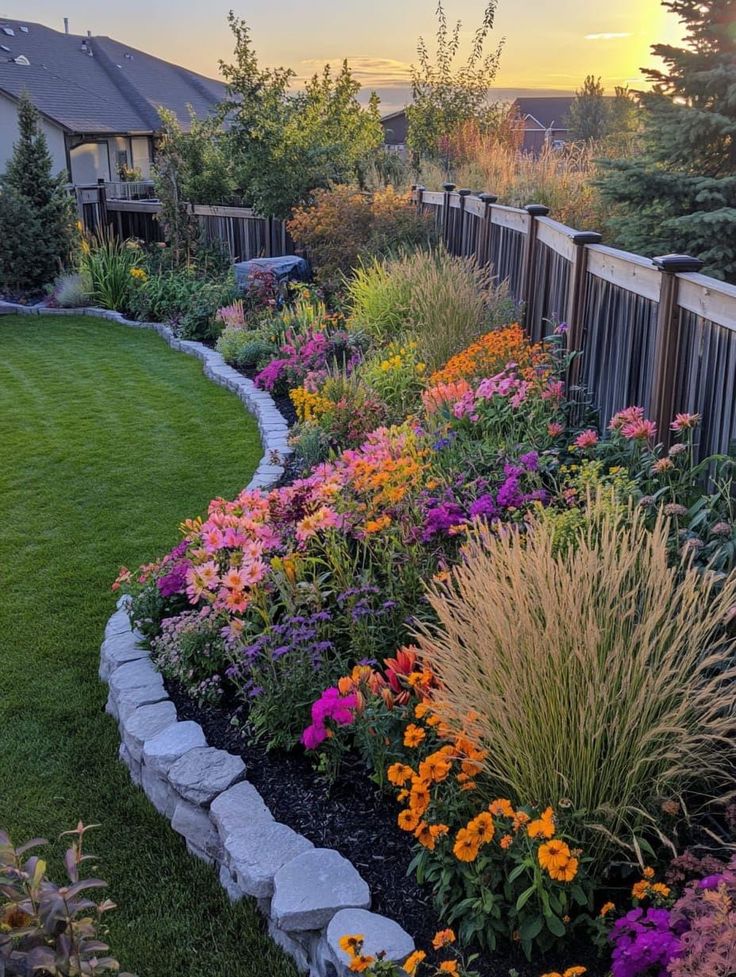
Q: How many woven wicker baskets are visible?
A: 0